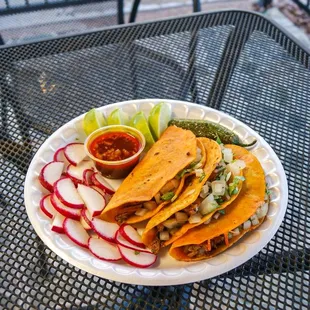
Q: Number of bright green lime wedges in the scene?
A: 4